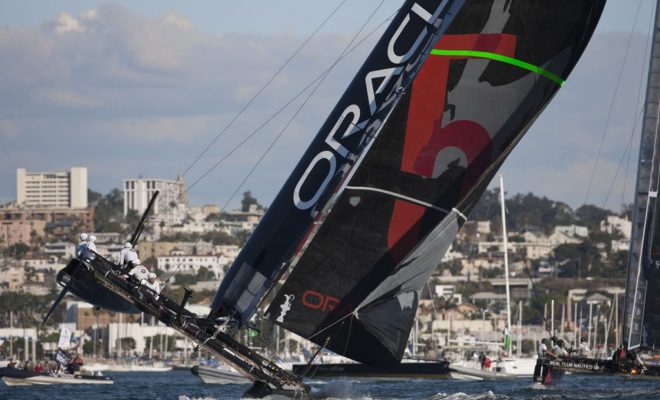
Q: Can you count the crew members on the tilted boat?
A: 5